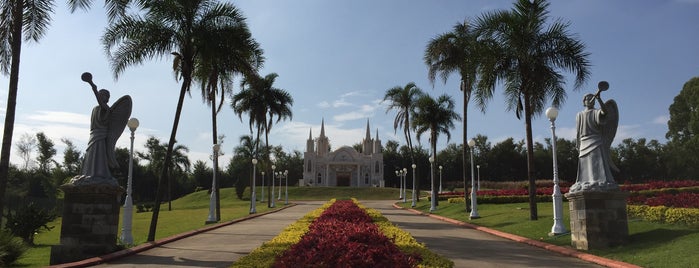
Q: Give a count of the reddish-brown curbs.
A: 2